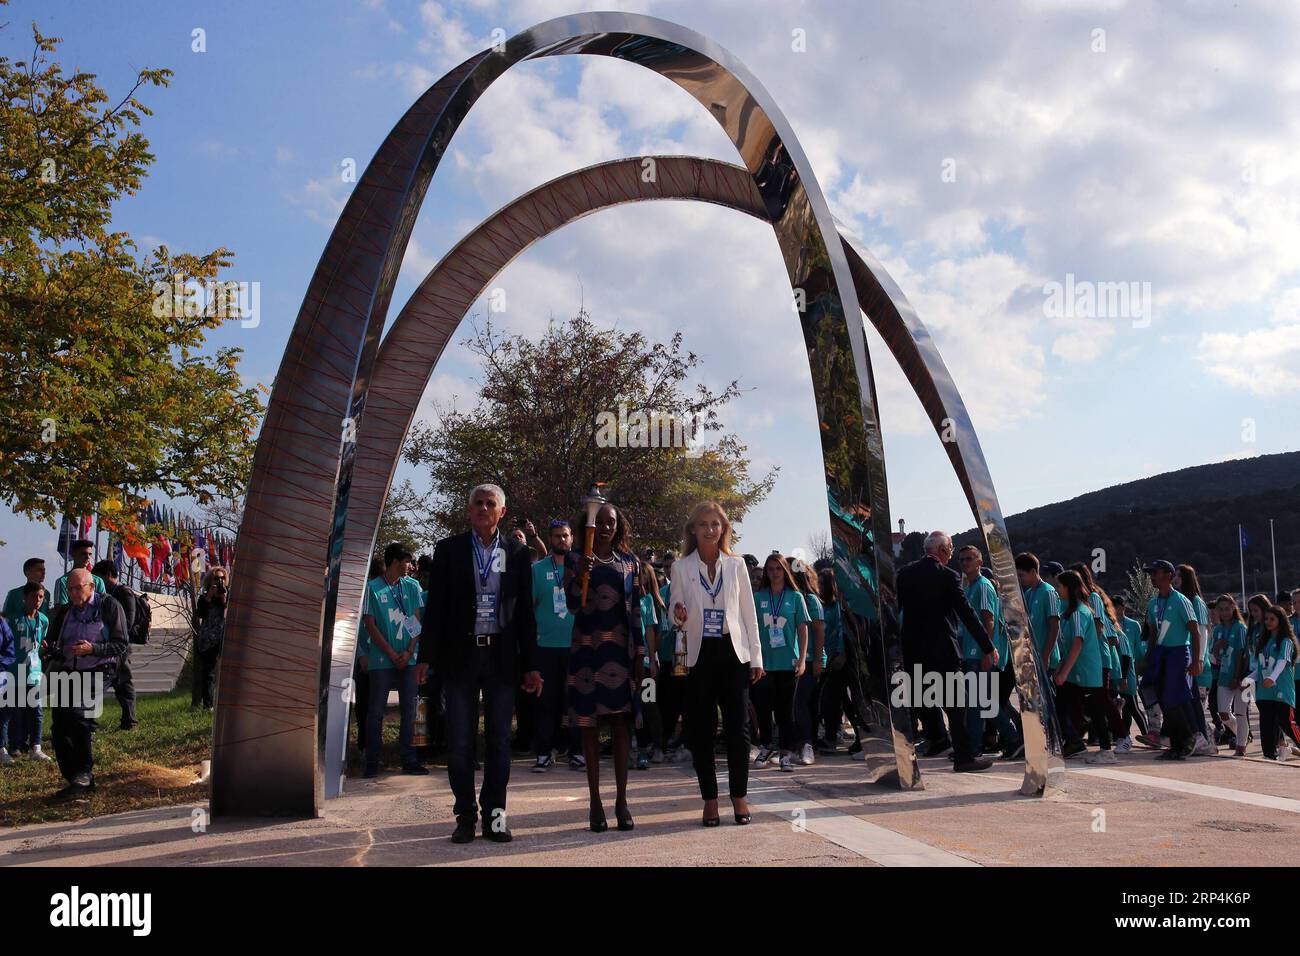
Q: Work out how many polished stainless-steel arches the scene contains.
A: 2